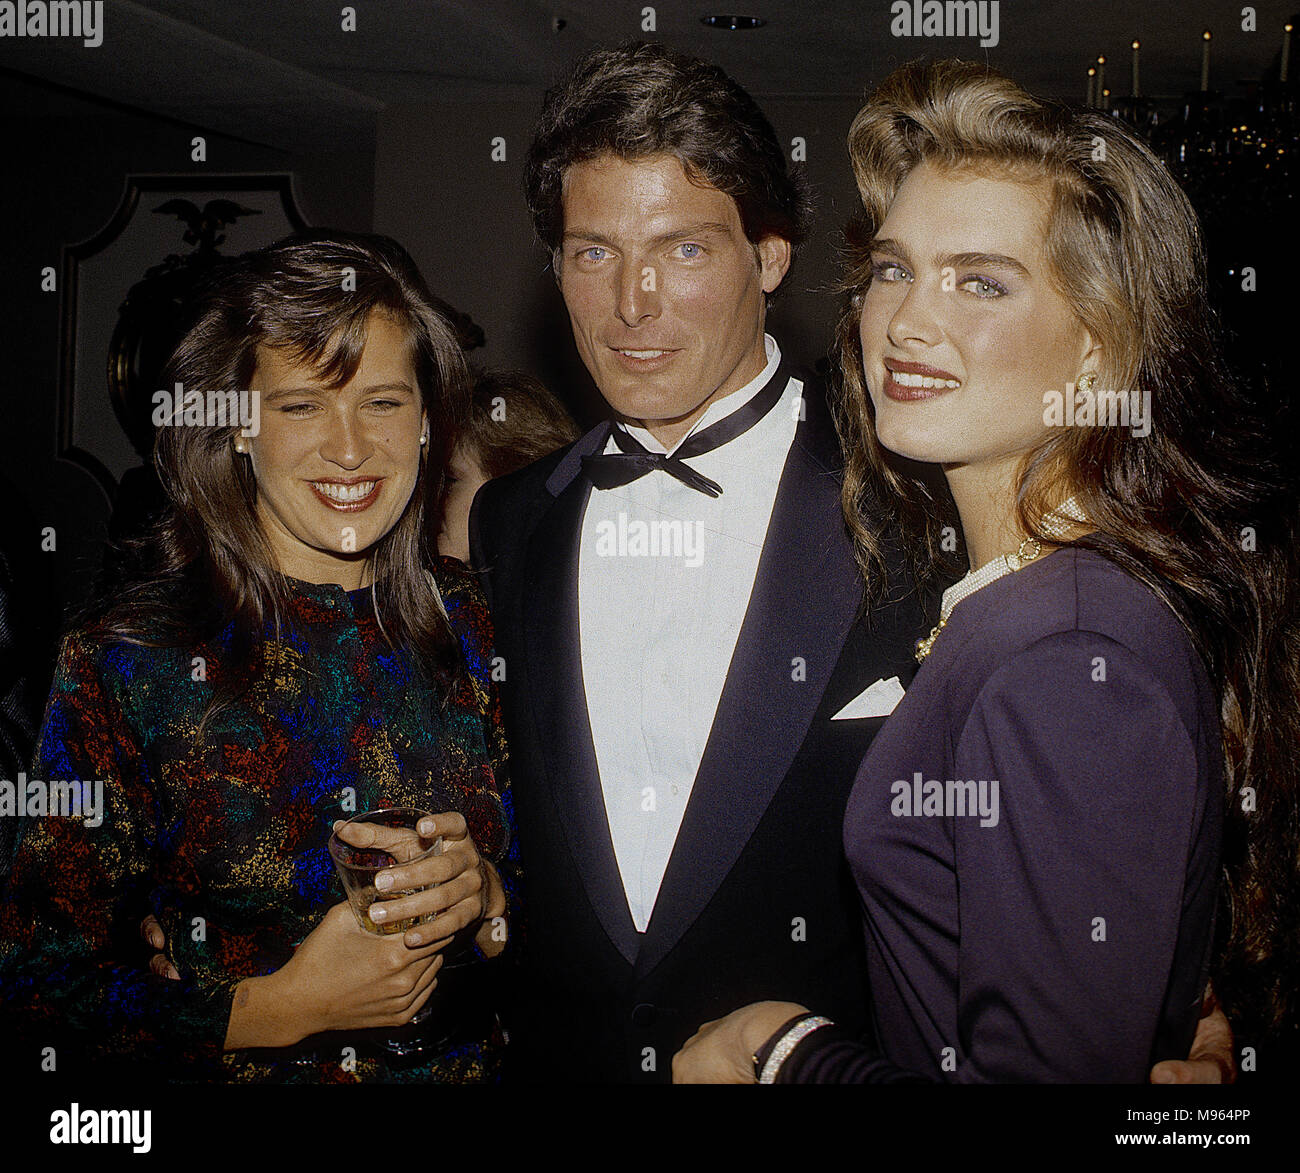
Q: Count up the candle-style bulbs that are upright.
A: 6